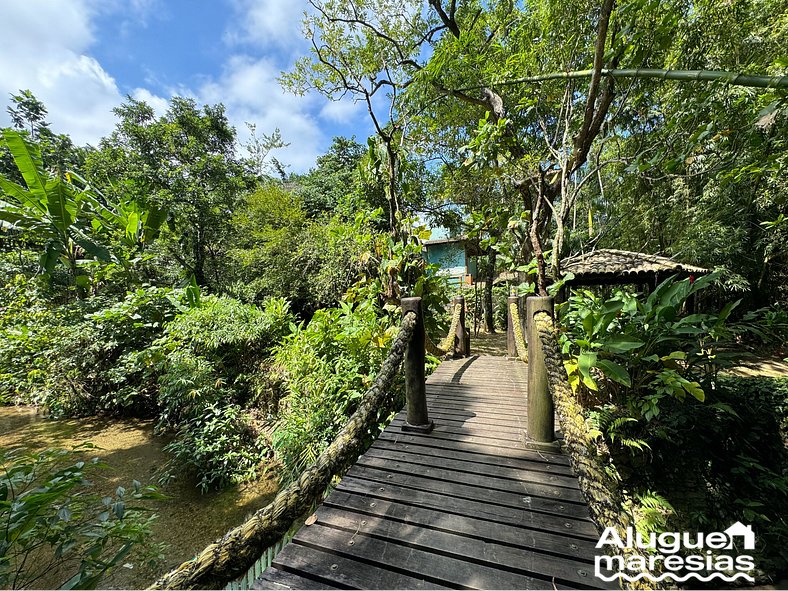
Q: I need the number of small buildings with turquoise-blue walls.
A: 1